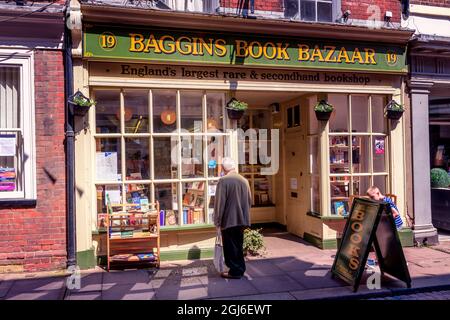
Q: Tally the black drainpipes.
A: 1